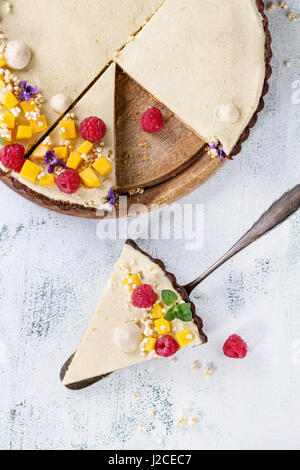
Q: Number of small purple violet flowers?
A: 4